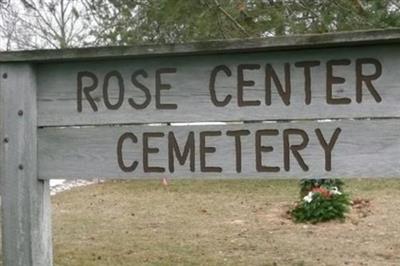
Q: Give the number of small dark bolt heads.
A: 4